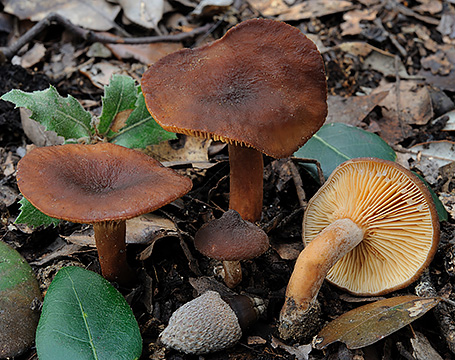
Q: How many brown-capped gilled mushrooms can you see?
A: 4